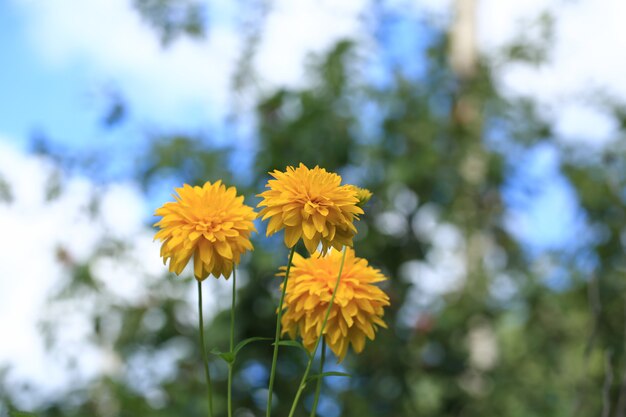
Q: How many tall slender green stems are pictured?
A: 5